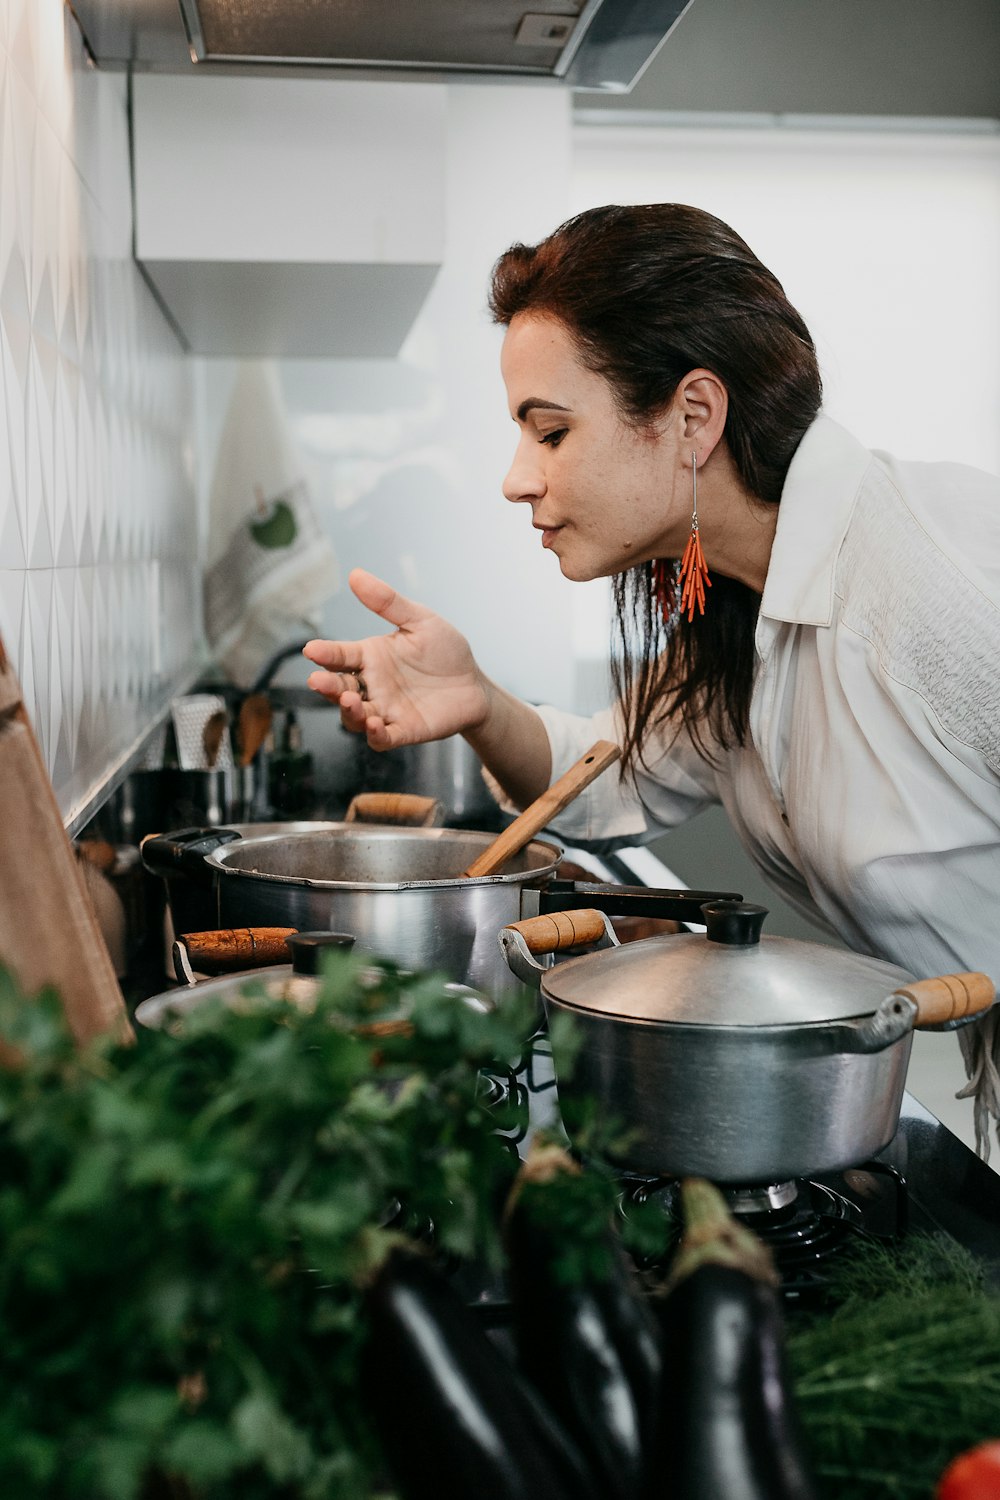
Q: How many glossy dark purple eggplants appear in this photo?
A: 3